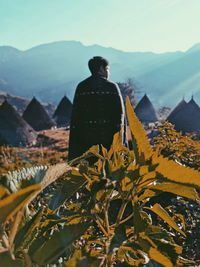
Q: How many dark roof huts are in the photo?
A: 6